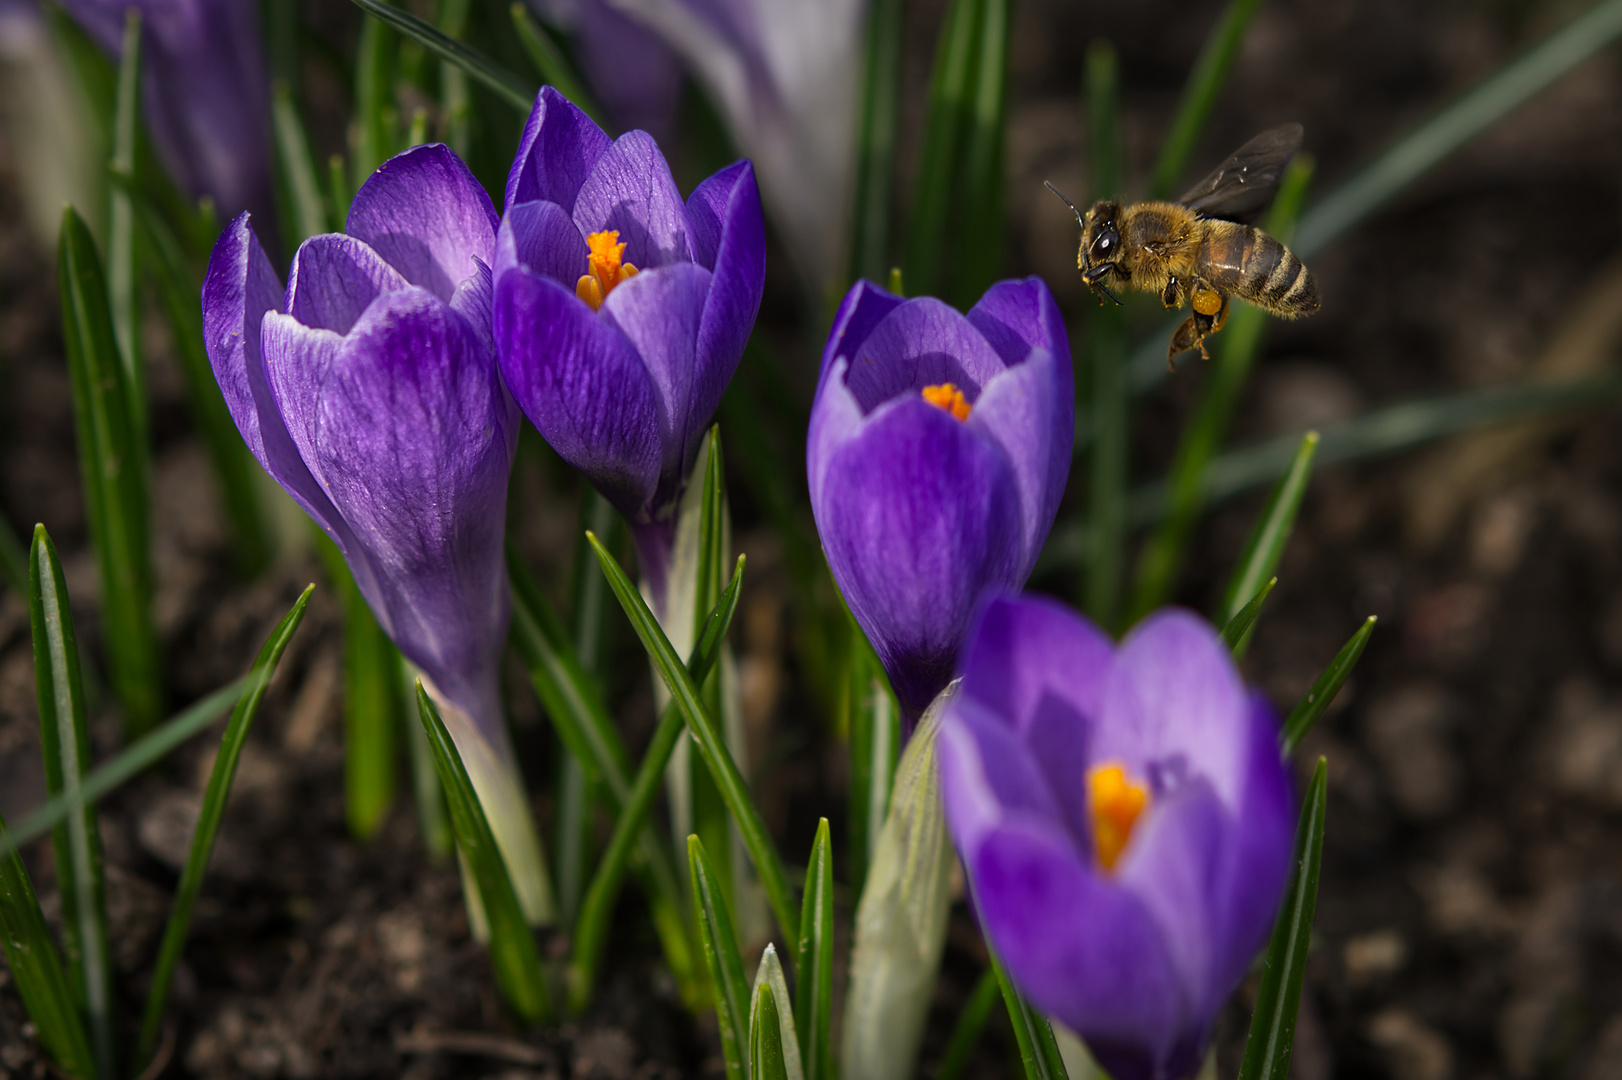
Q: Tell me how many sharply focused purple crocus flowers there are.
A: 3